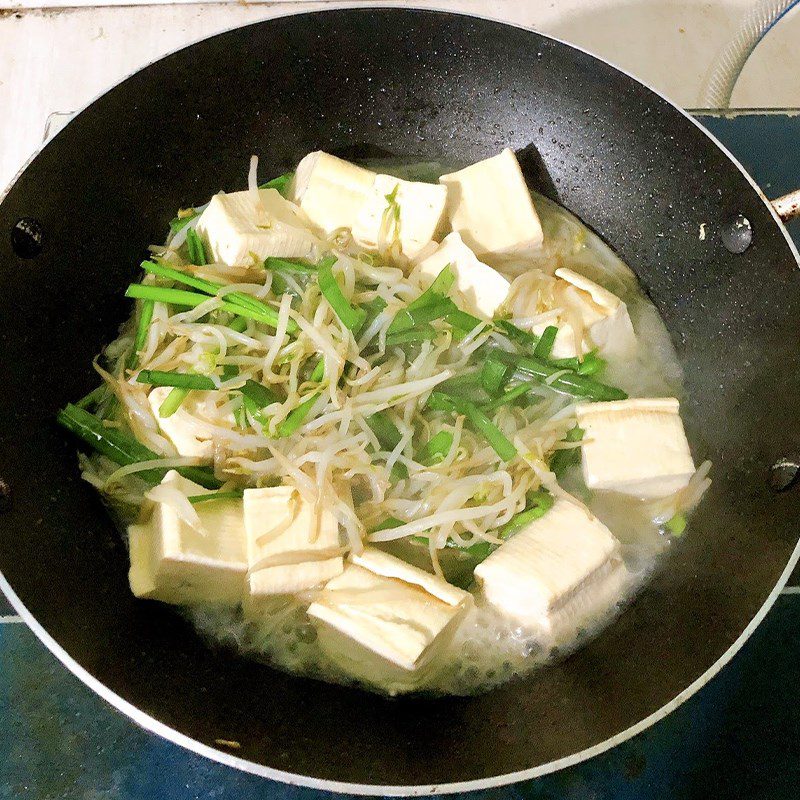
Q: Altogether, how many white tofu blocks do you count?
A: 12